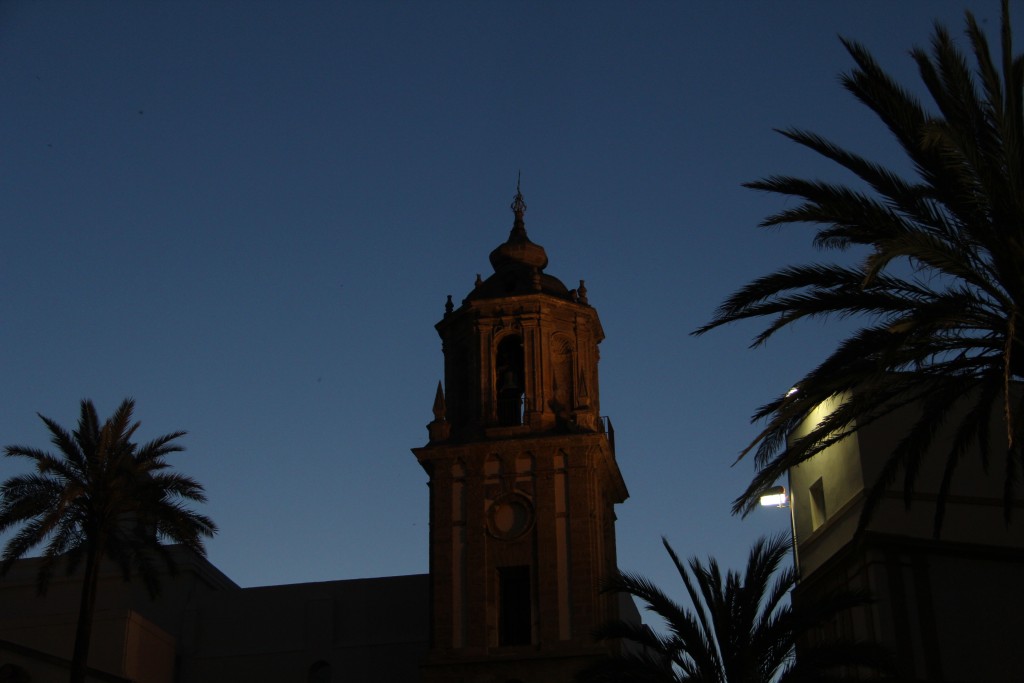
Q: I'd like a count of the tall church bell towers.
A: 1